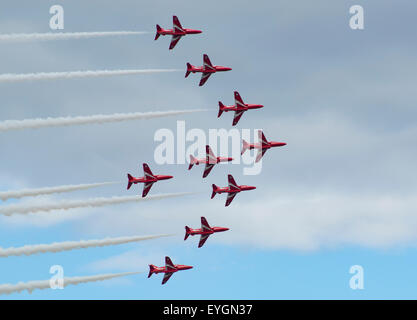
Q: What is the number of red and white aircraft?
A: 9